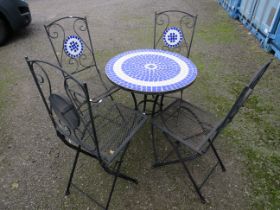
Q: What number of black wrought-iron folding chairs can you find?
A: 4